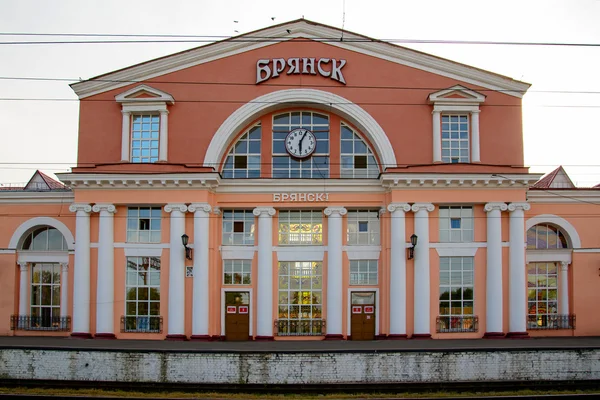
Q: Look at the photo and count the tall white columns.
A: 10